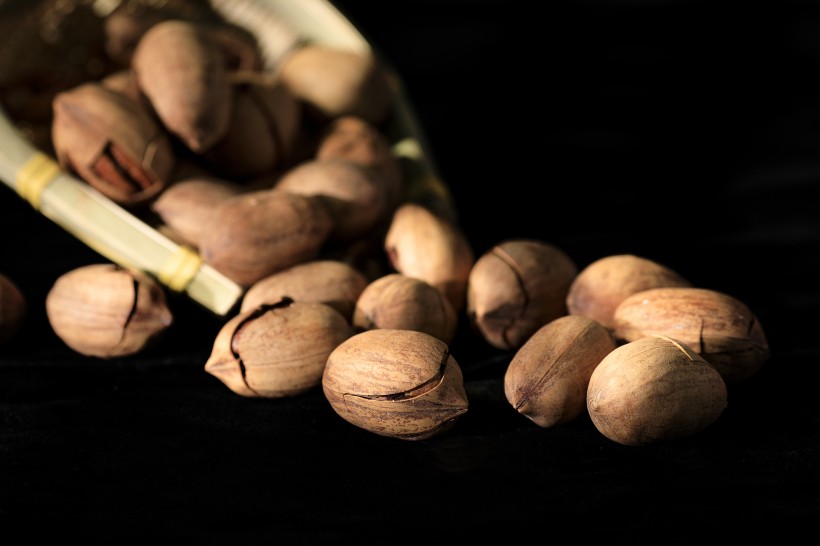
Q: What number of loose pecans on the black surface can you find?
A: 12